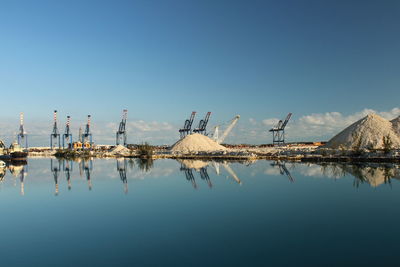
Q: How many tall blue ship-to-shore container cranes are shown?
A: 8